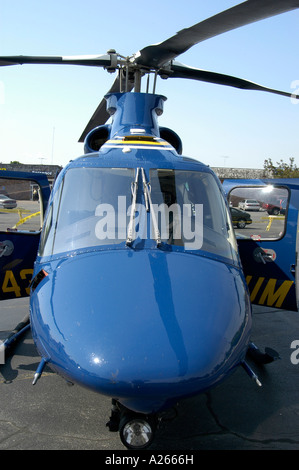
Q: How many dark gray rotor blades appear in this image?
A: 4